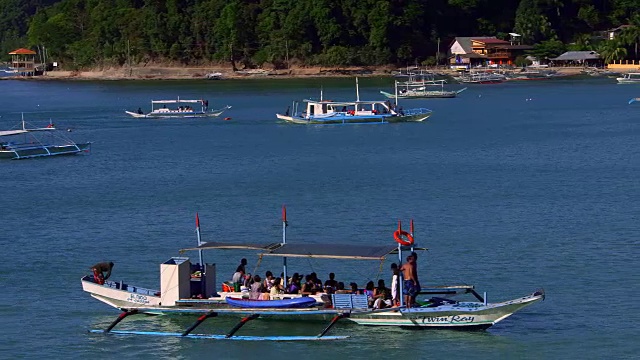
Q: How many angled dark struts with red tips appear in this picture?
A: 4